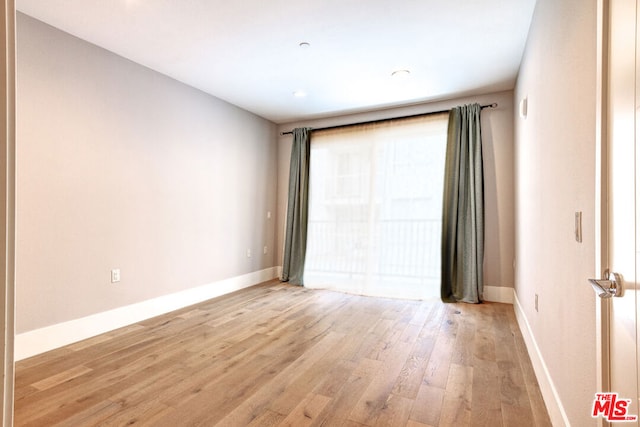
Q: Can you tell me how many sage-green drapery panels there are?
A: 2